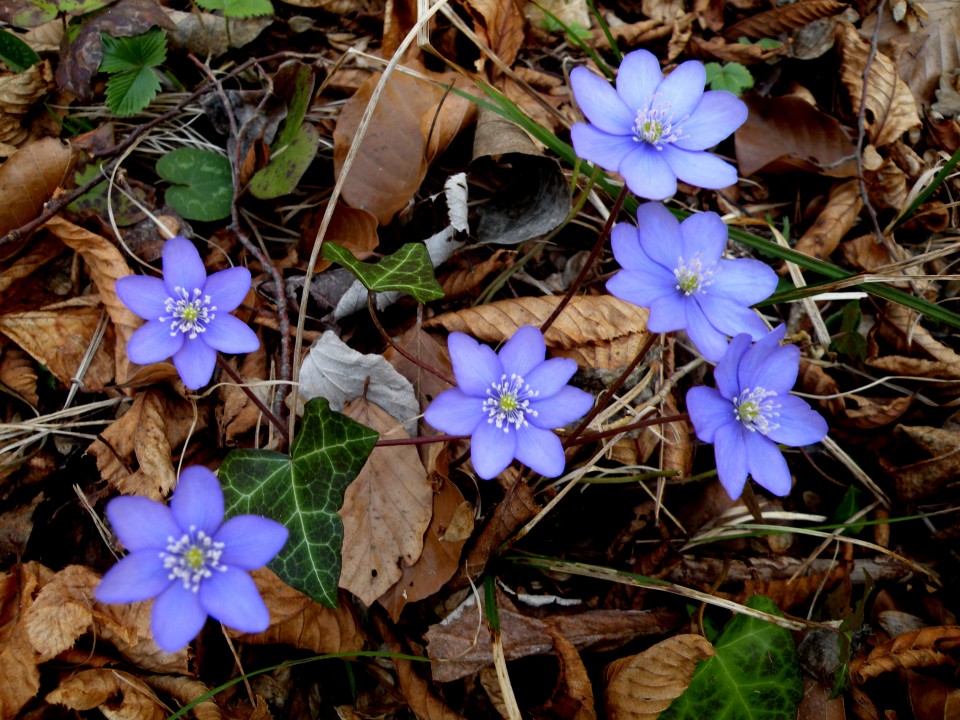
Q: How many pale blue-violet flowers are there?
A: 6